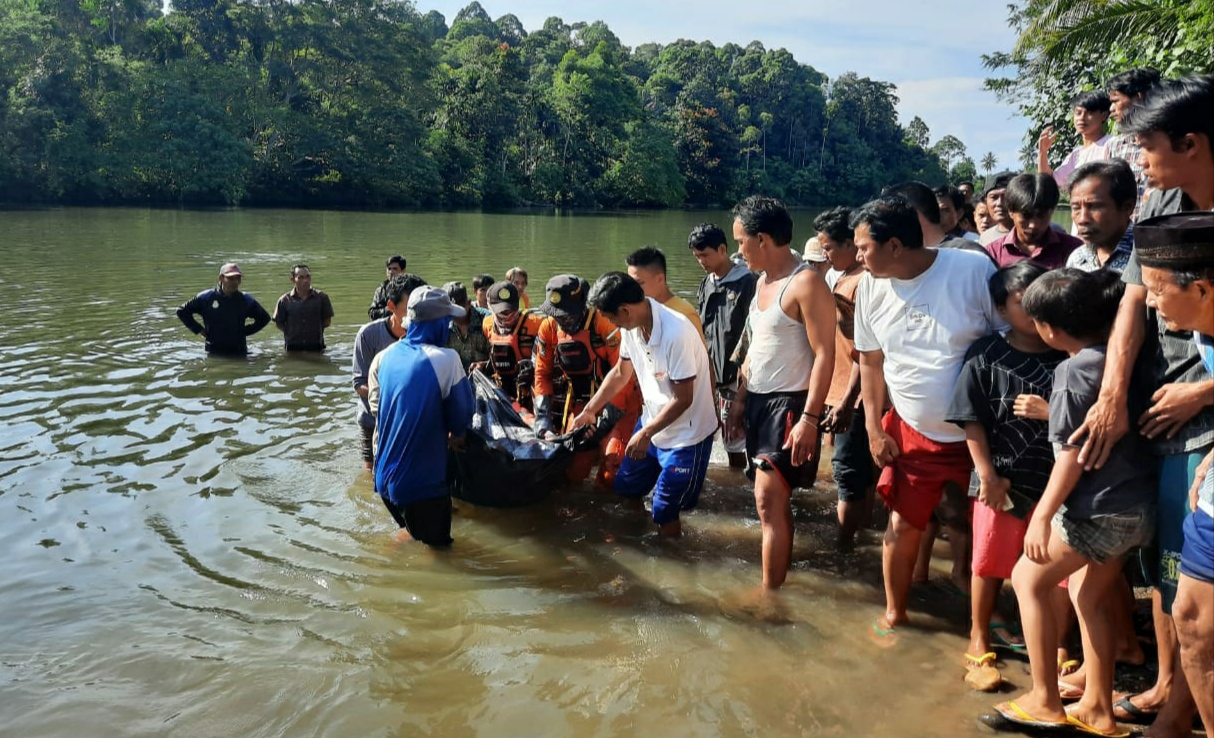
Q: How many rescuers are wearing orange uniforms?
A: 2